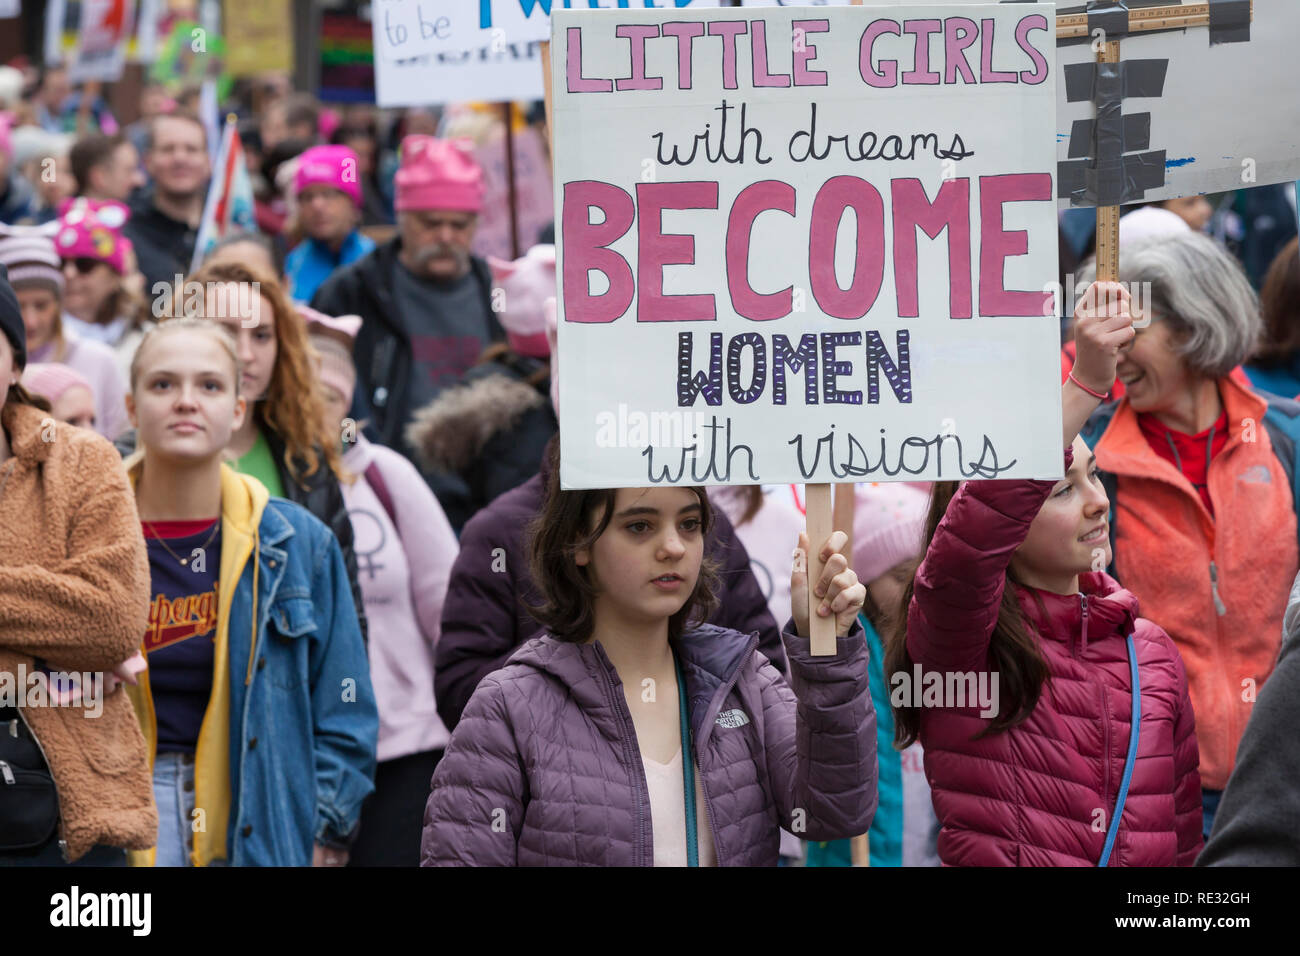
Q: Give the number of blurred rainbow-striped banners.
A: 1